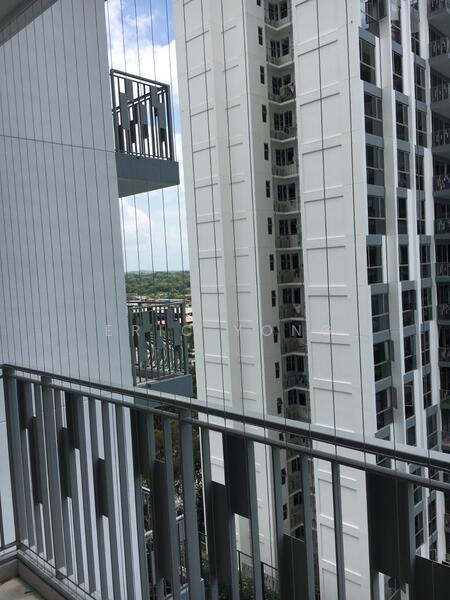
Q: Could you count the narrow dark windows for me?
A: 15